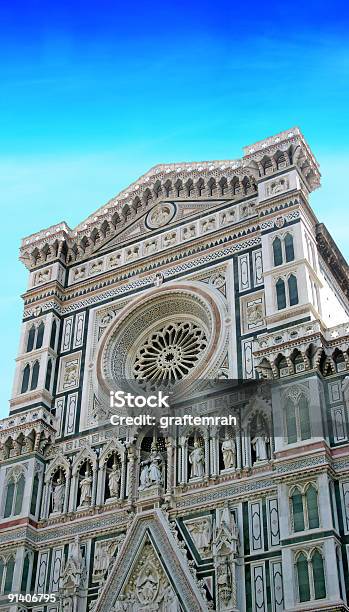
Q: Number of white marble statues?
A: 7